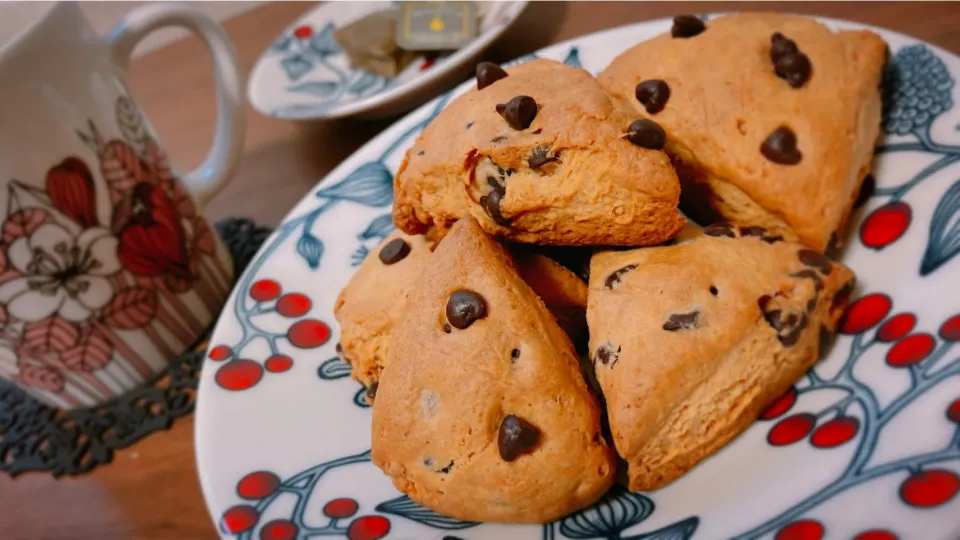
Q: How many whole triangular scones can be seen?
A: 4